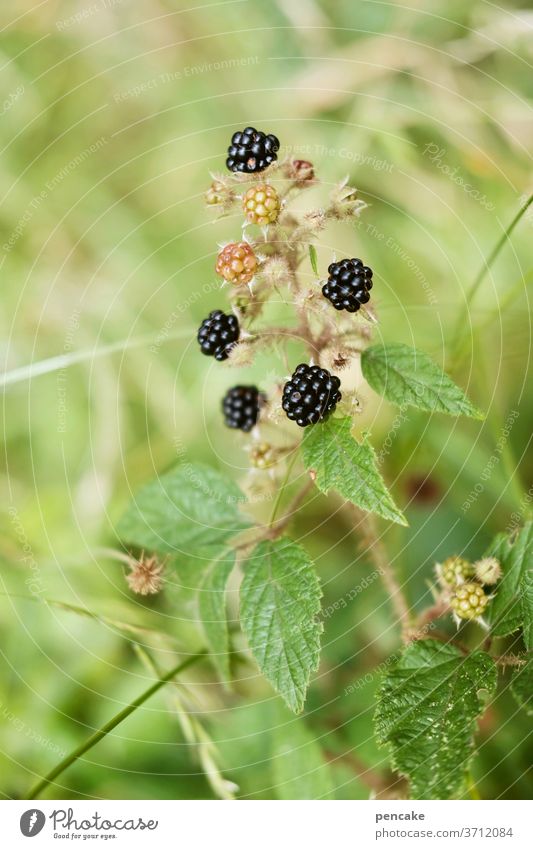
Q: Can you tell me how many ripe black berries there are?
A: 5